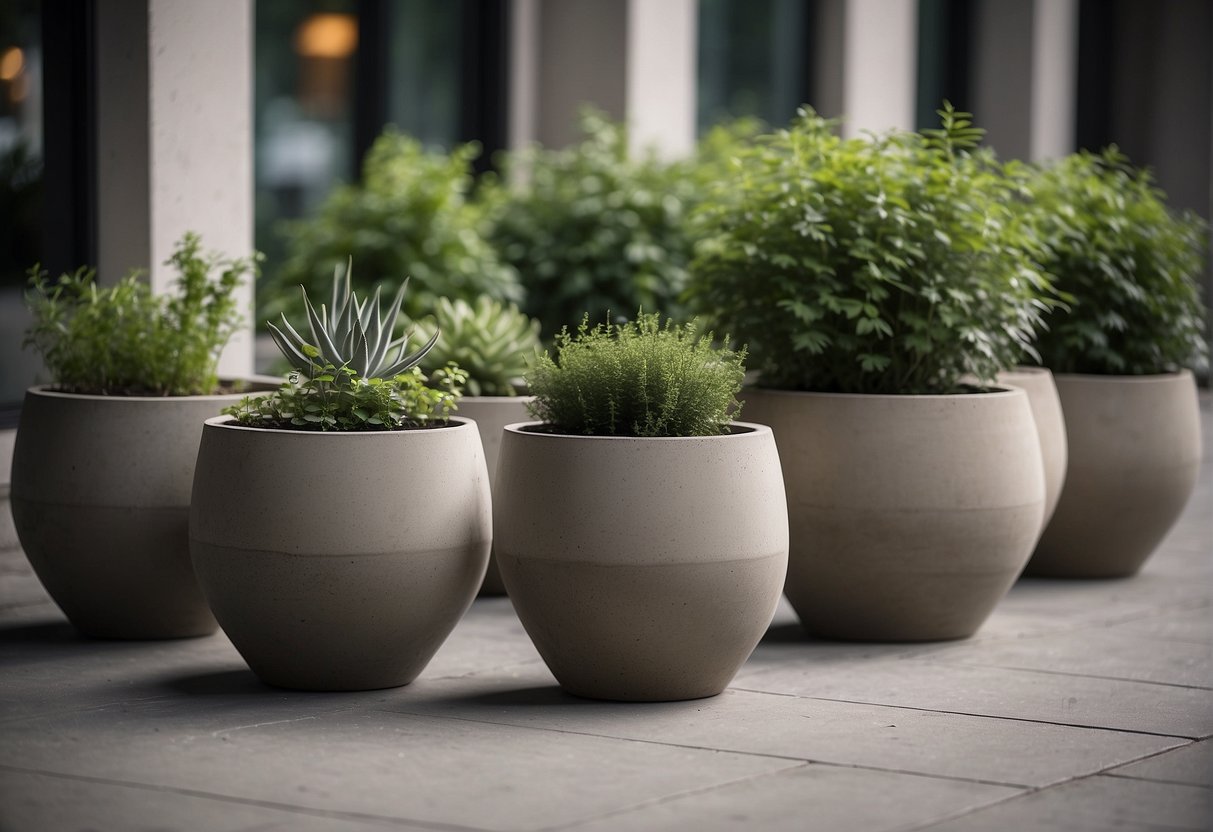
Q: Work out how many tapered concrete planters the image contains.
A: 7